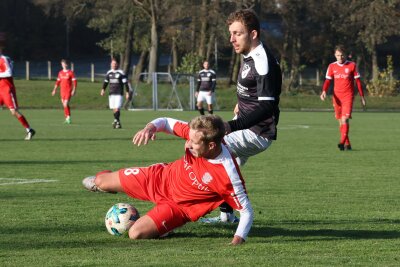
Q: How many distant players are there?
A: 5